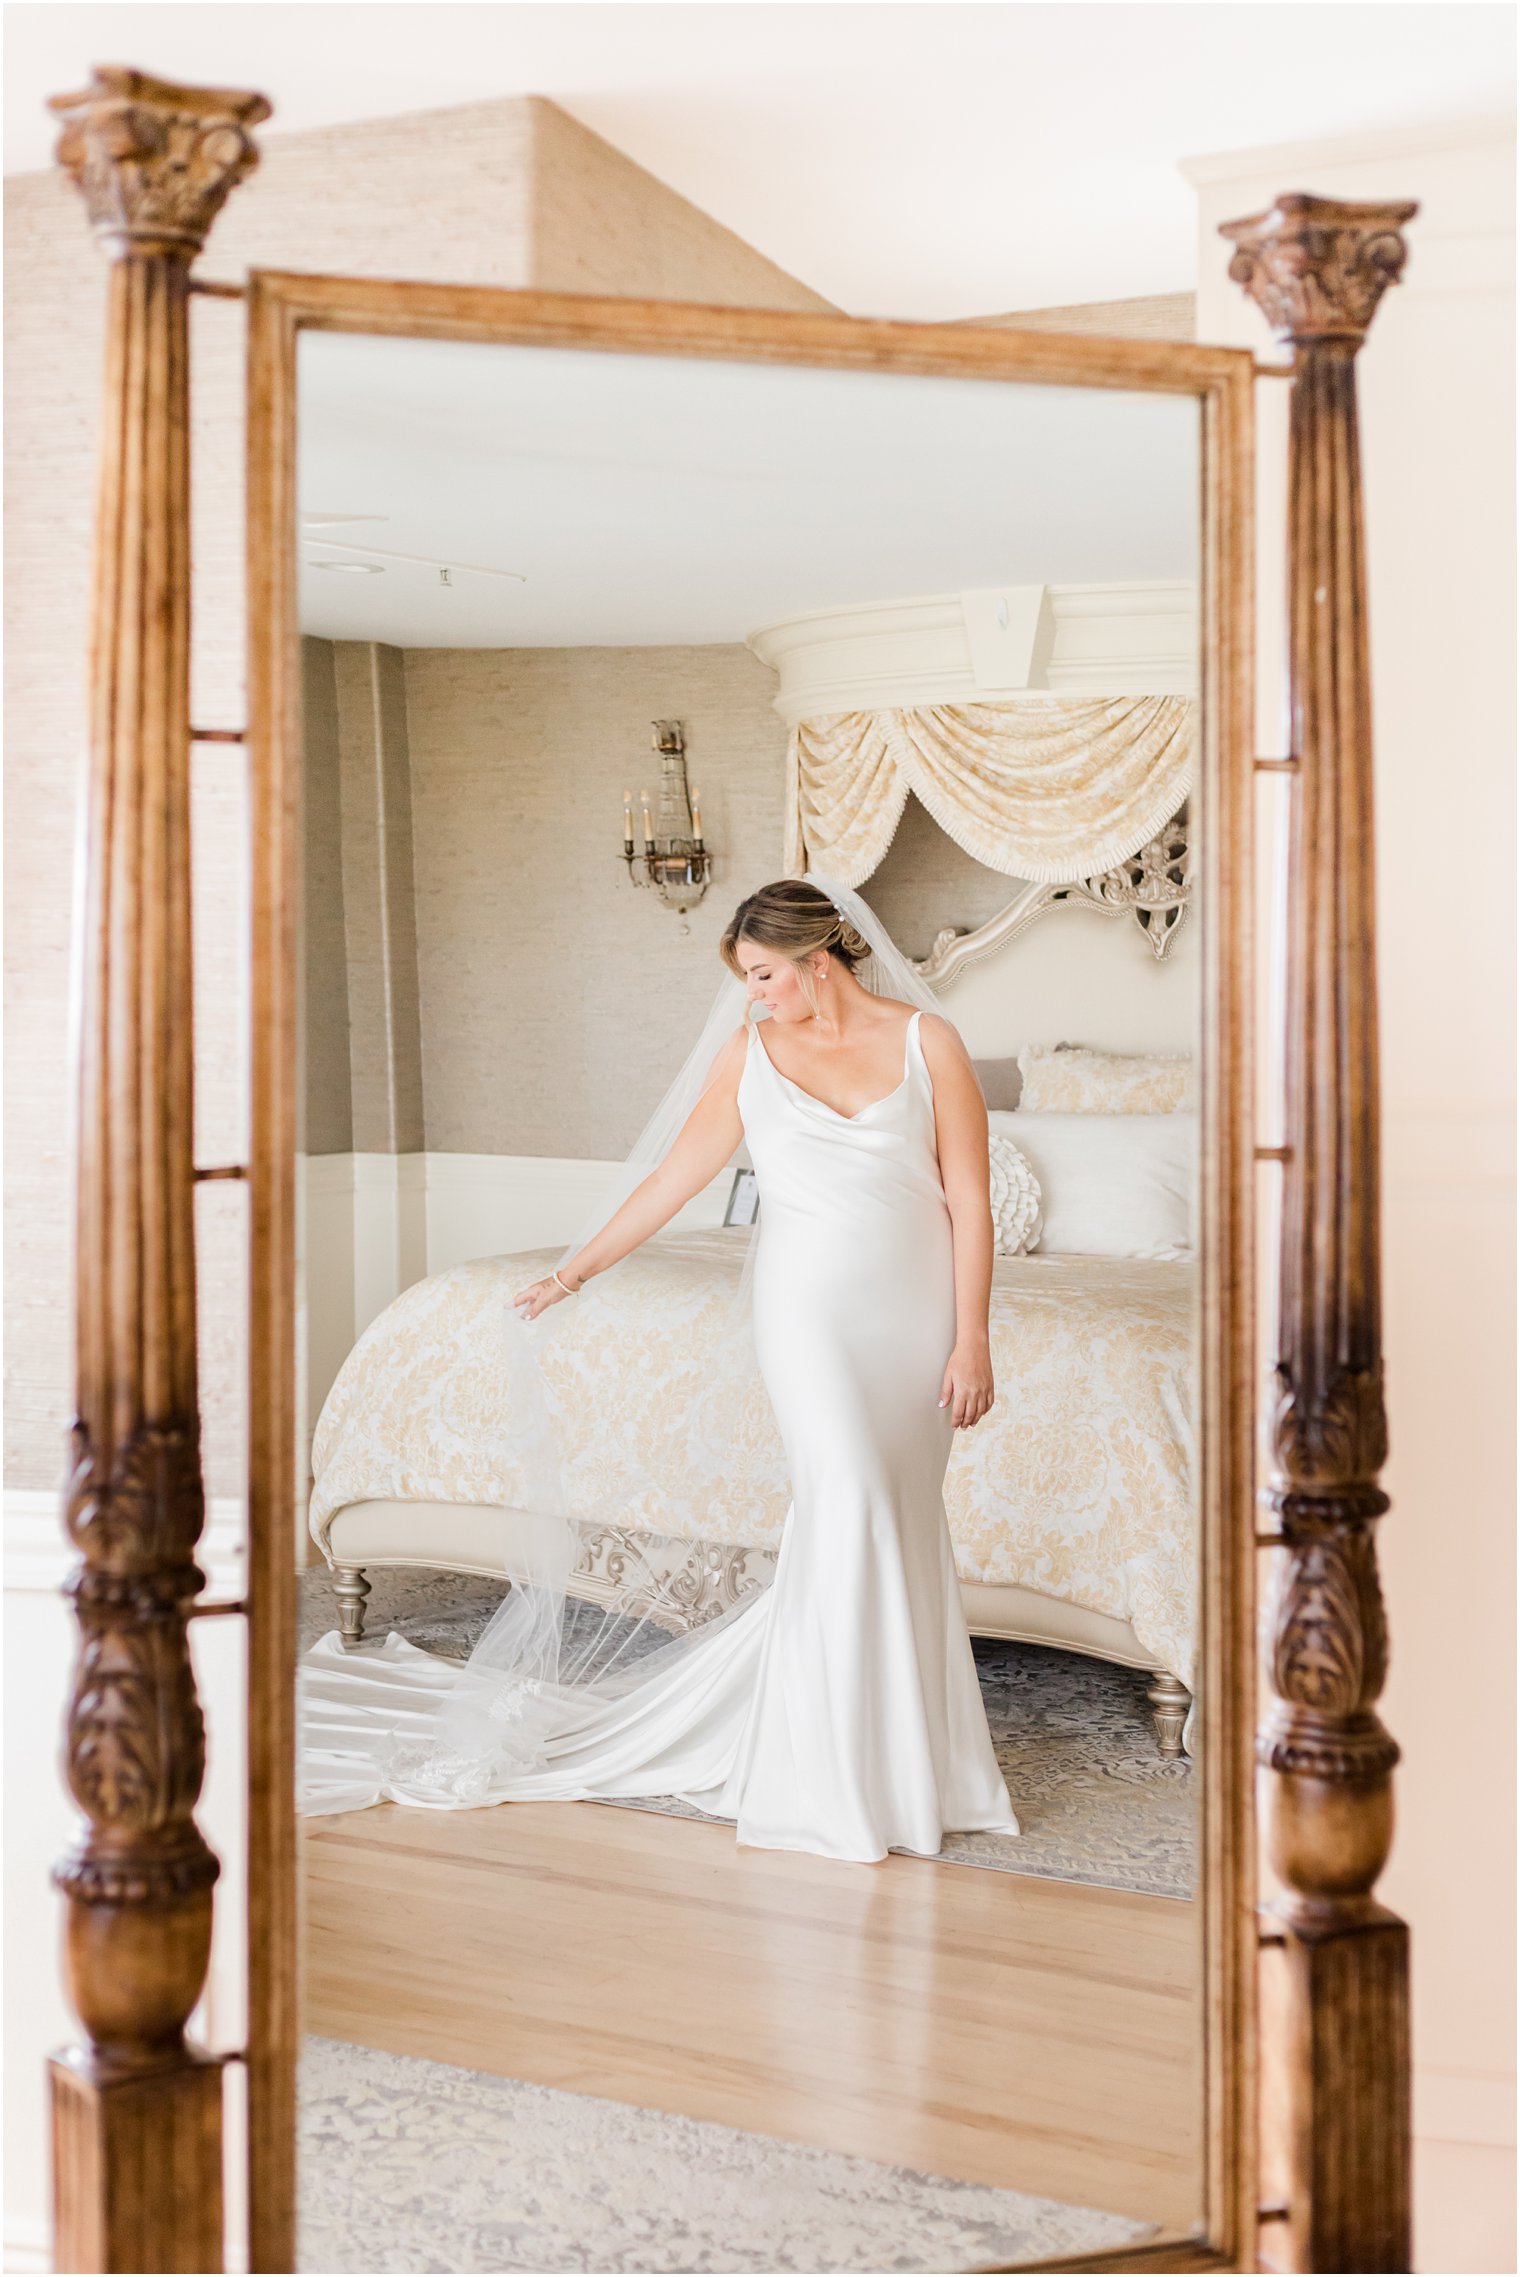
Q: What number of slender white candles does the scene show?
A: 3